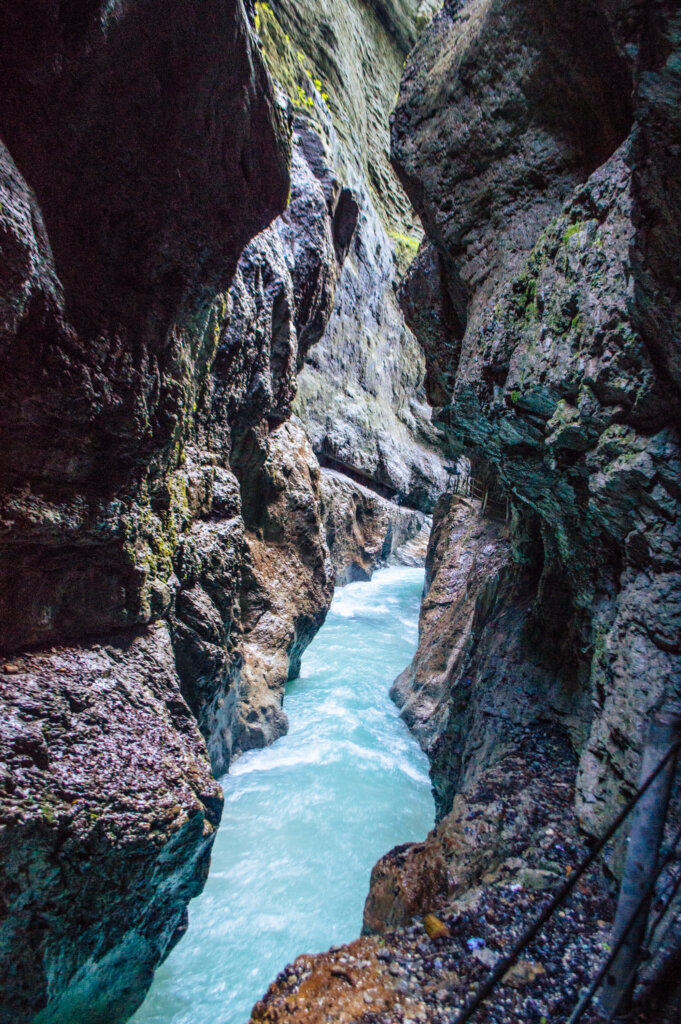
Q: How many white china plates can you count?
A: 0